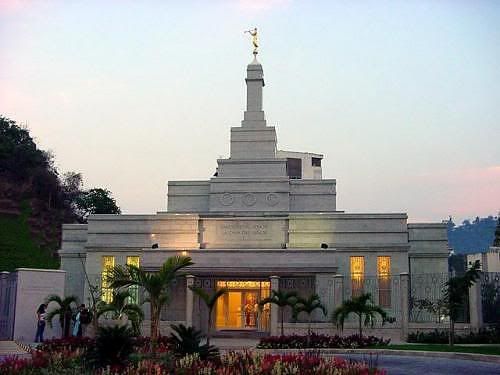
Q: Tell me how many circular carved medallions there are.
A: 3